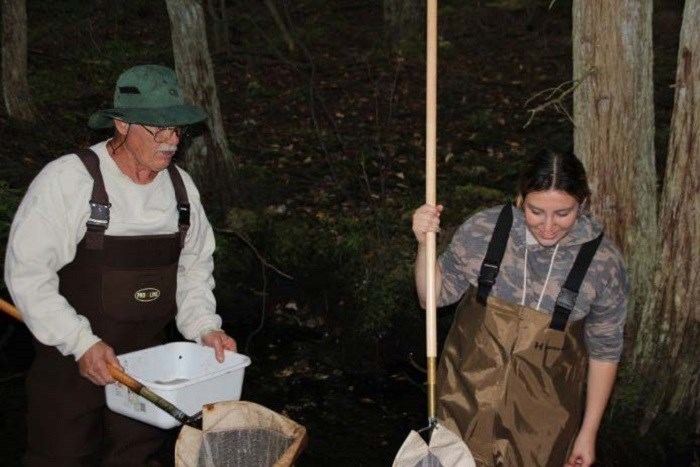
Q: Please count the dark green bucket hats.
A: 1